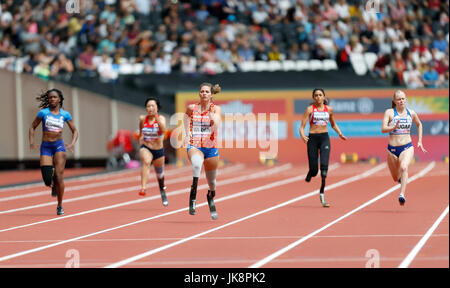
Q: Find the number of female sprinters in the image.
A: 5